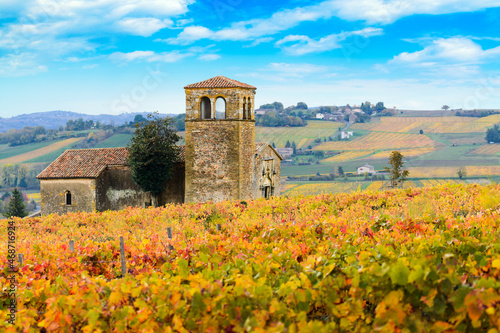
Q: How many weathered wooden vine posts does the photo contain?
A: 5